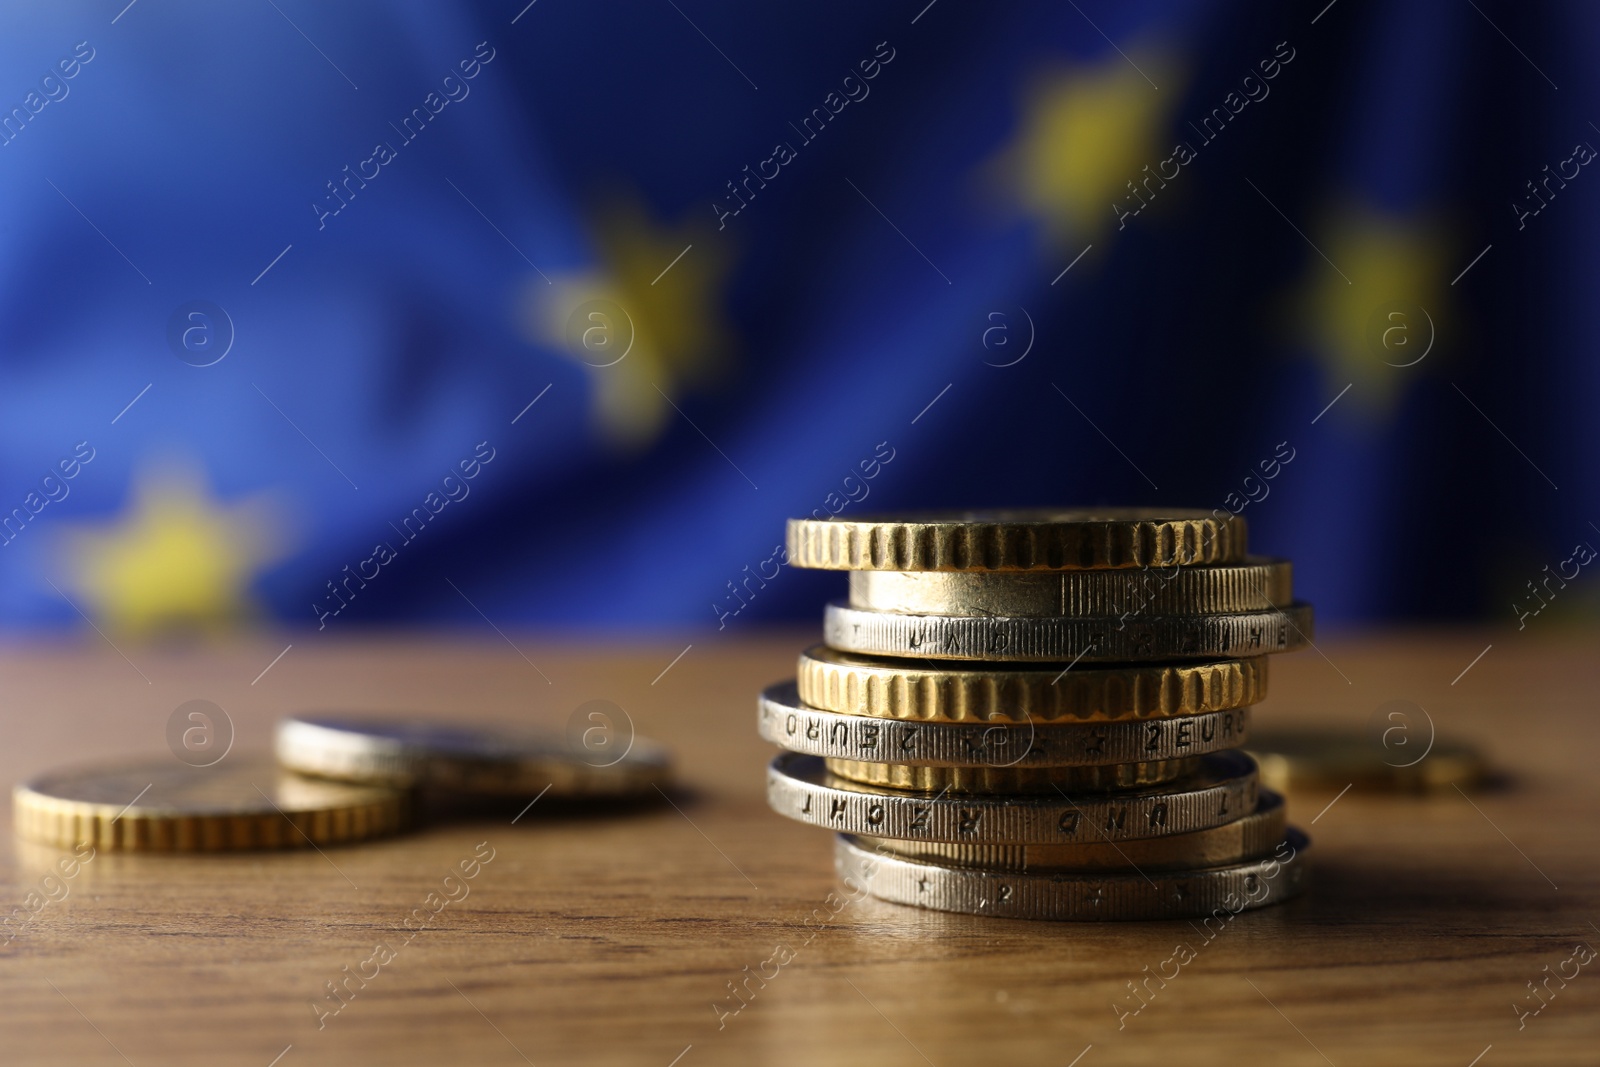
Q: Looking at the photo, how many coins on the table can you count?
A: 12